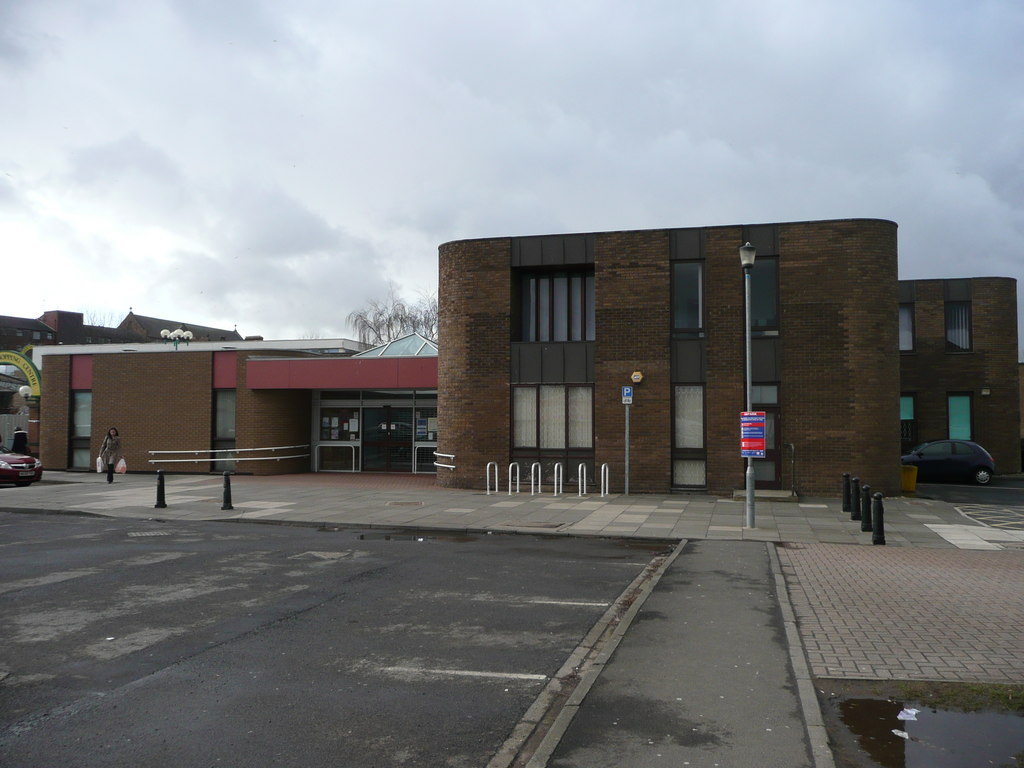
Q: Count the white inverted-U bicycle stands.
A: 6